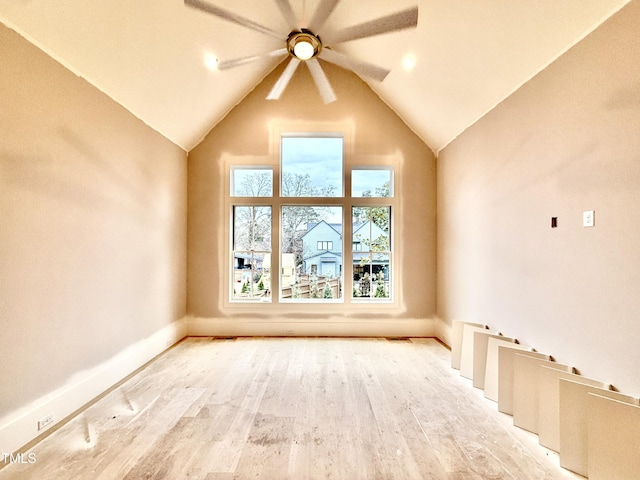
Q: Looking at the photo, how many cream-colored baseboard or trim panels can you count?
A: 9